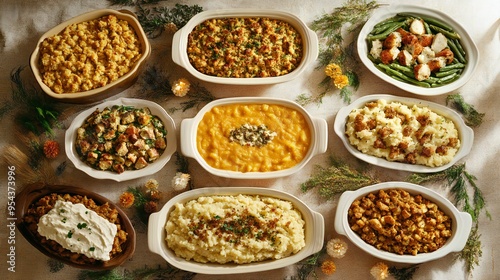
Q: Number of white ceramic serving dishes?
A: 7